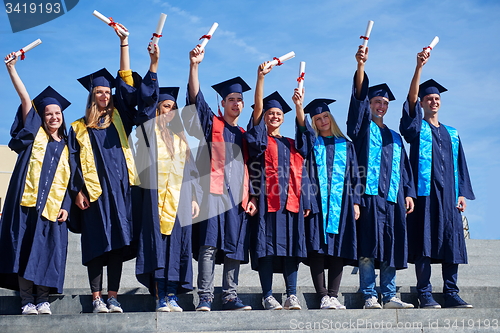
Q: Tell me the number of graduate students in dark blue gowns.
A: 8